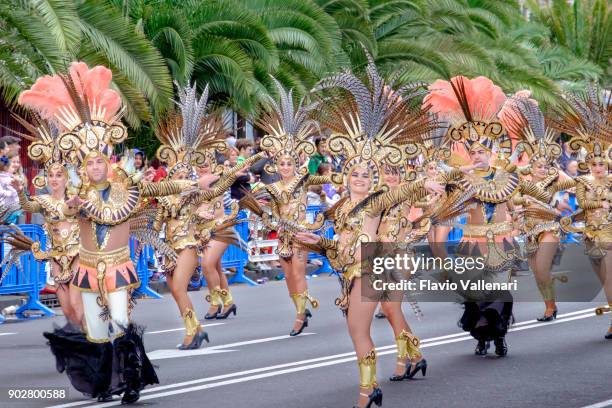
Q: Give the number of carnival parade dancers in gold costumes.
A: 11